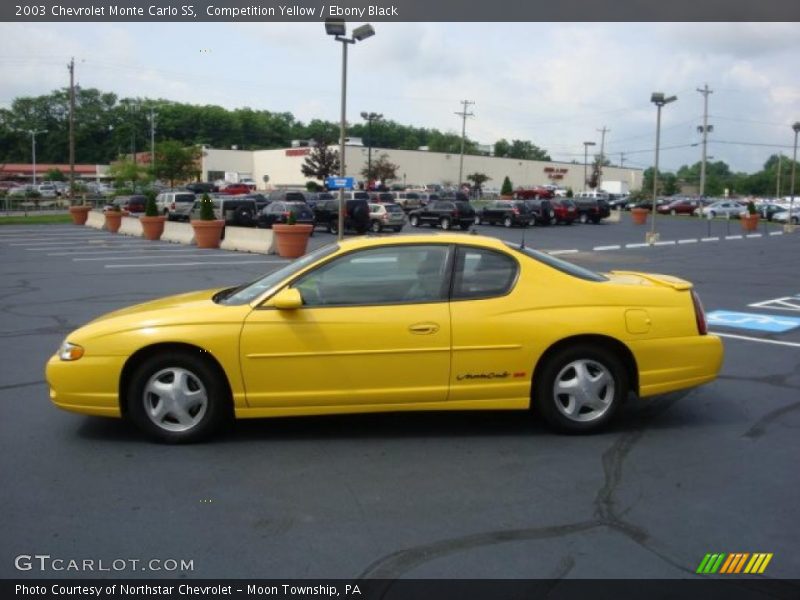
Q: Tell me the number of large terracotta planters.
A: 7